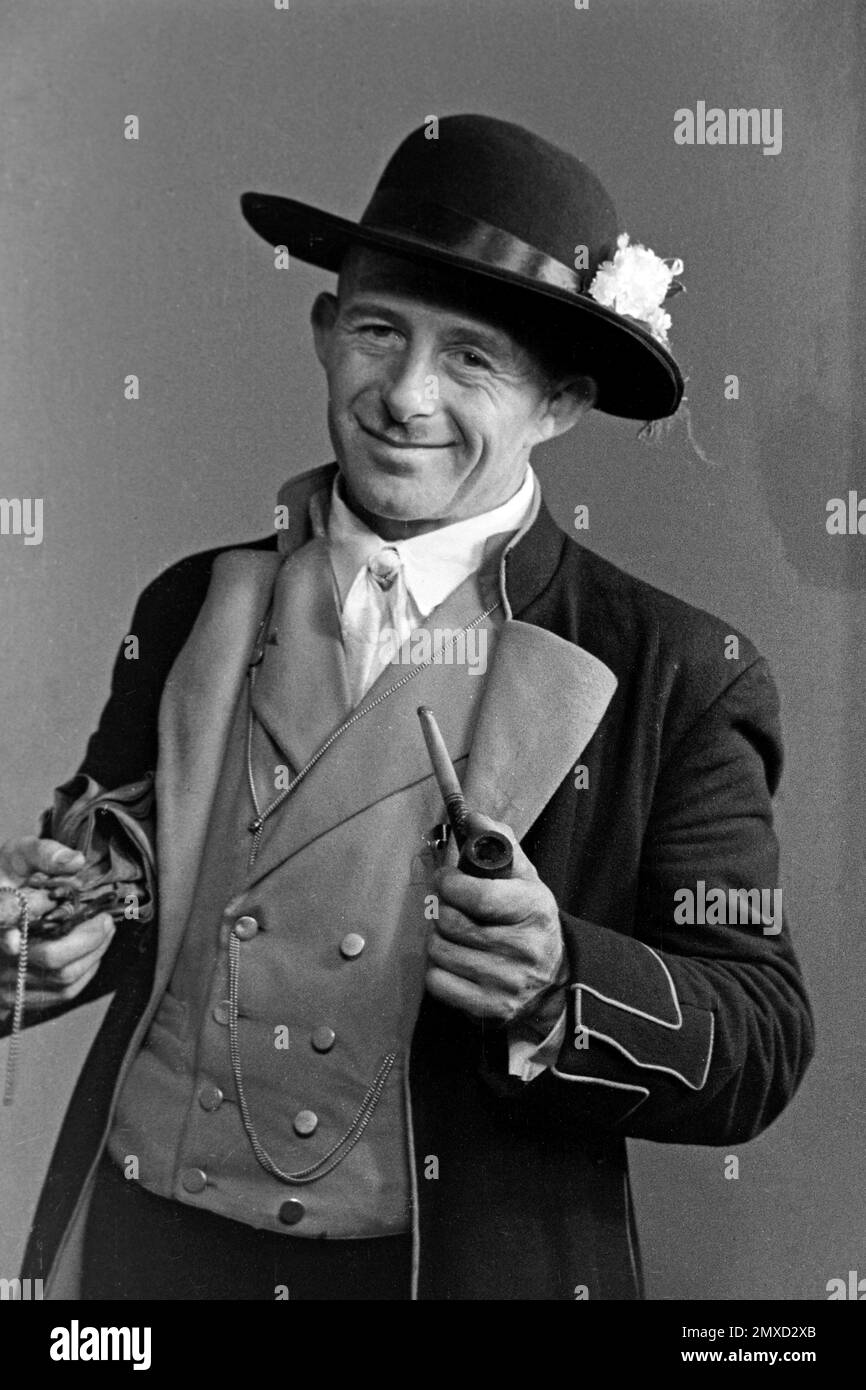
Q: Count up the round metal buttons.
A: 8